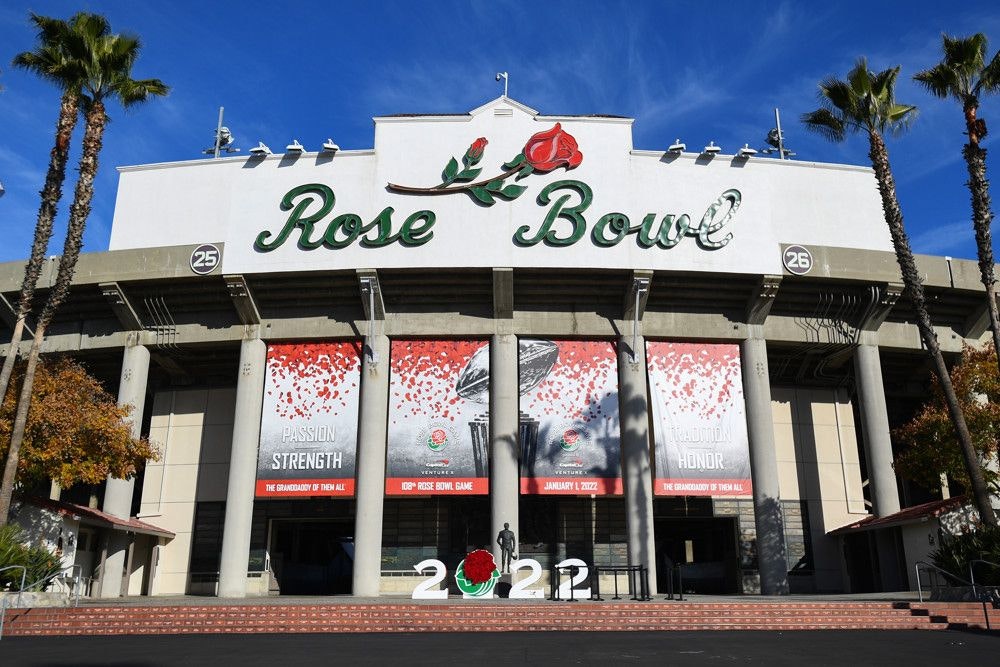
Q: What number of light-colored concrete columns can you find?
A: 7